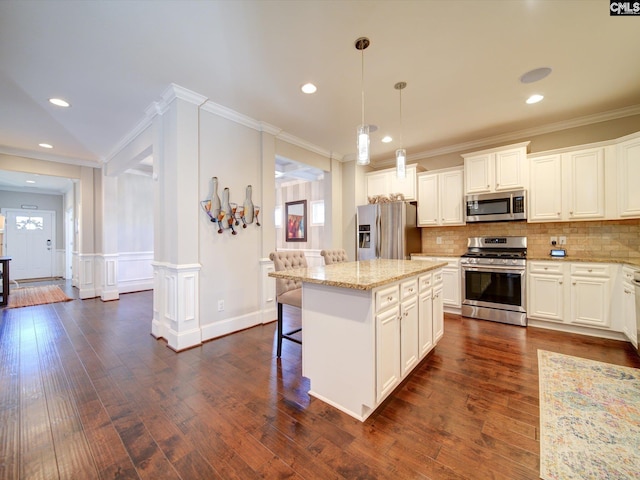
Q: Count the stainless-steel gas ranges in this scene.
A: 1